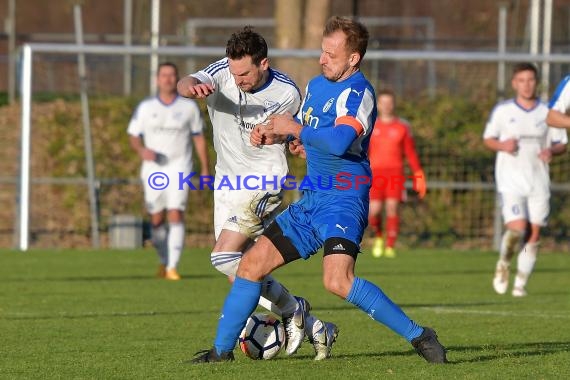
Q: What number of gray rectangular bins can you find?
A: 1